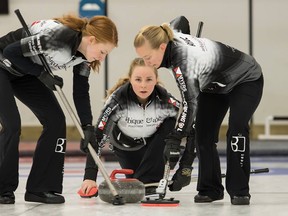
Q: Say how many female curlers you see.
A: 3